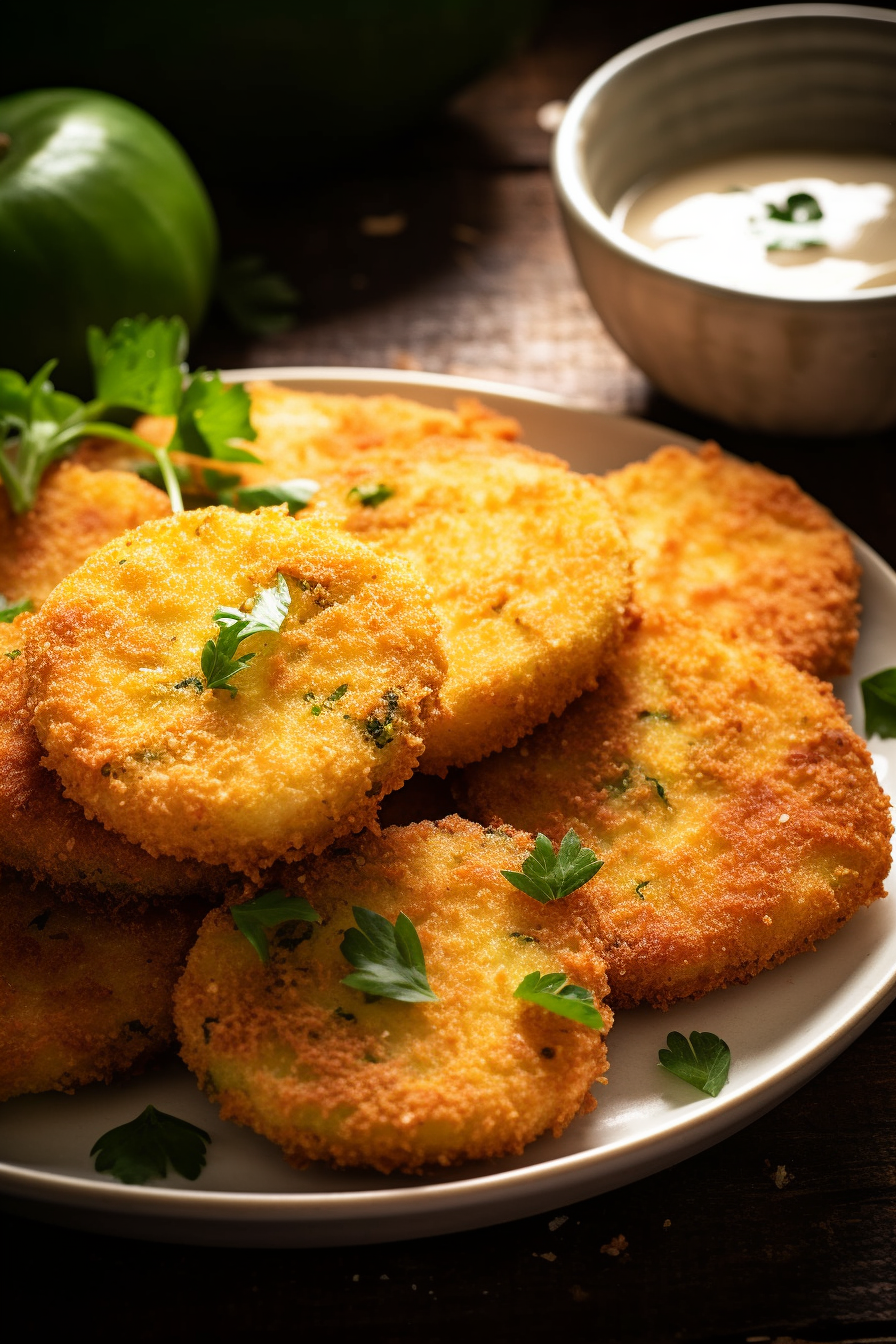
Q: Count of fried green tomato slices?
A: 9